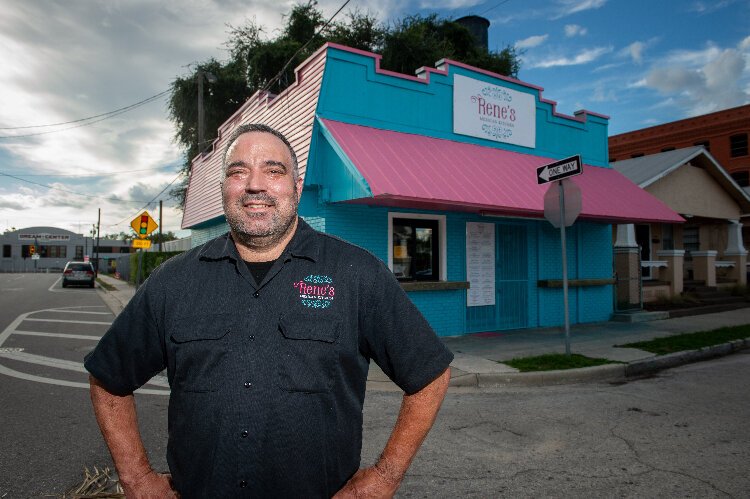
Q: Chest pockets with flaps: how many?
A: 2